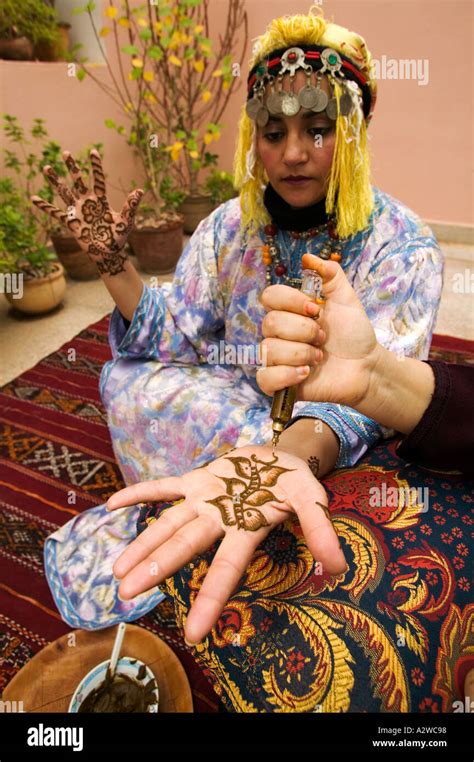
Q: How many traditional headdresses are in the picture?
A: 1